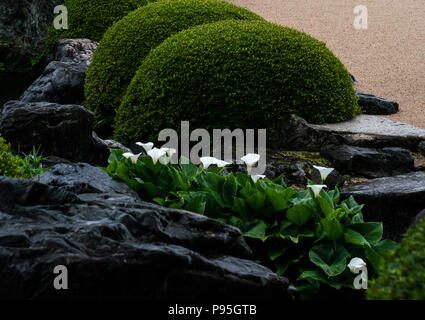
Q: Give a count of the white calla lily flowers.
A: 11